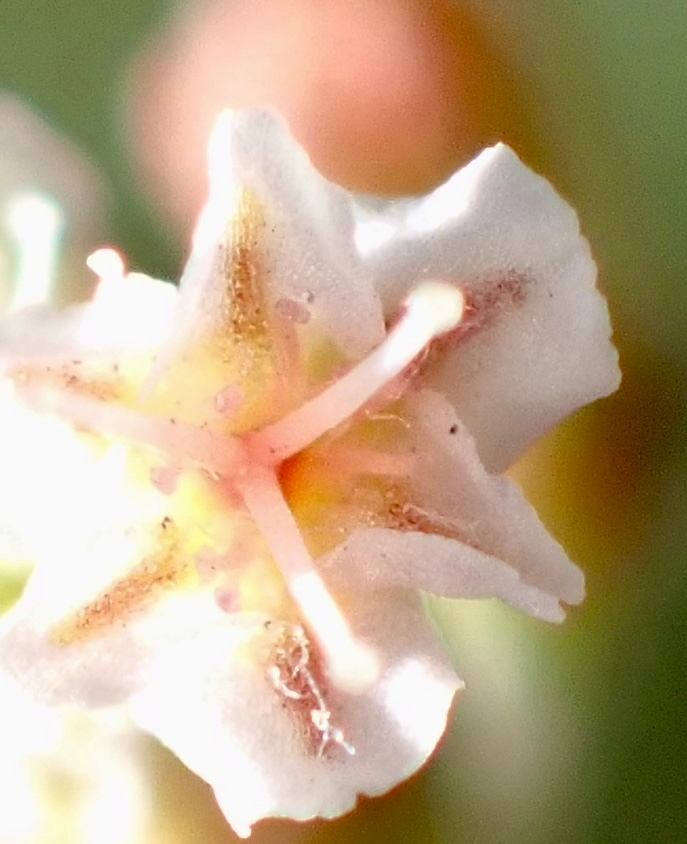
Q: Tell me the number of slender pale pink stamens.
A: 3